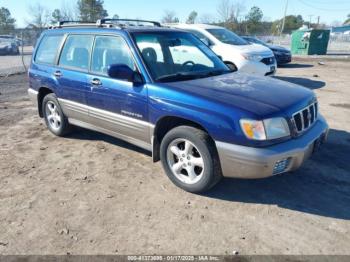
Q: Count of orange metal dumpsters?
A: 0